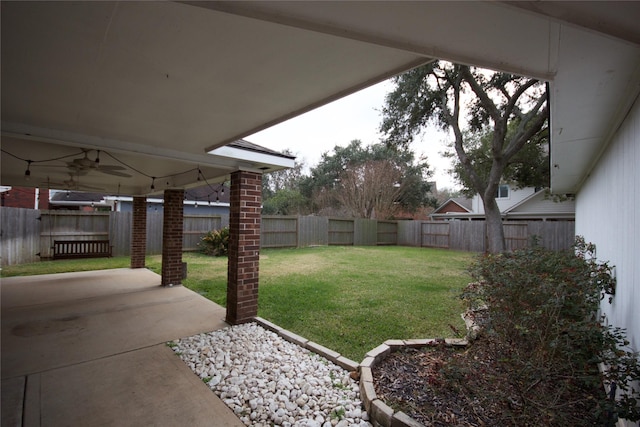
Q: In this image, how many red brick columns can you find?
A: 3